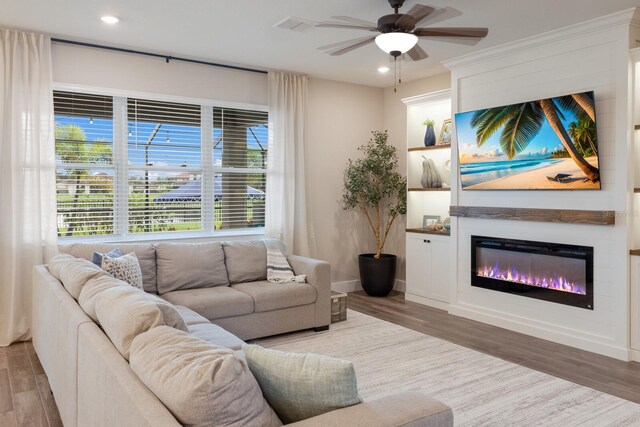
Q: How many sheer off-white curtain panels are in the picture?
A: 2